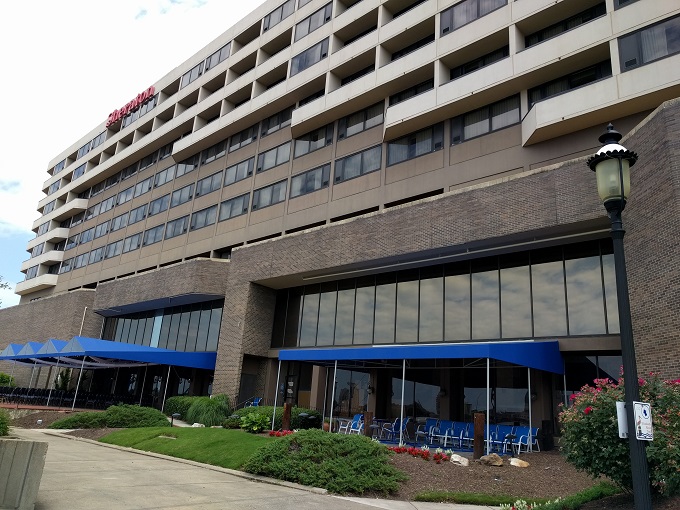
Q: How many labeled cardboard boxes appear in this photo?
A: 0